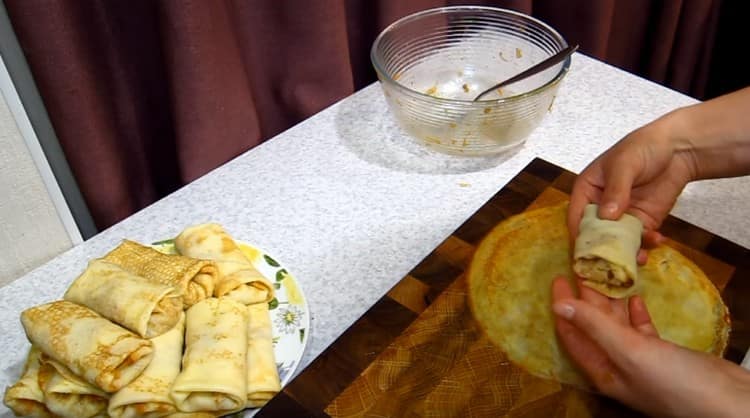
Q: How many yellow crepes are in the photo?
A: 11